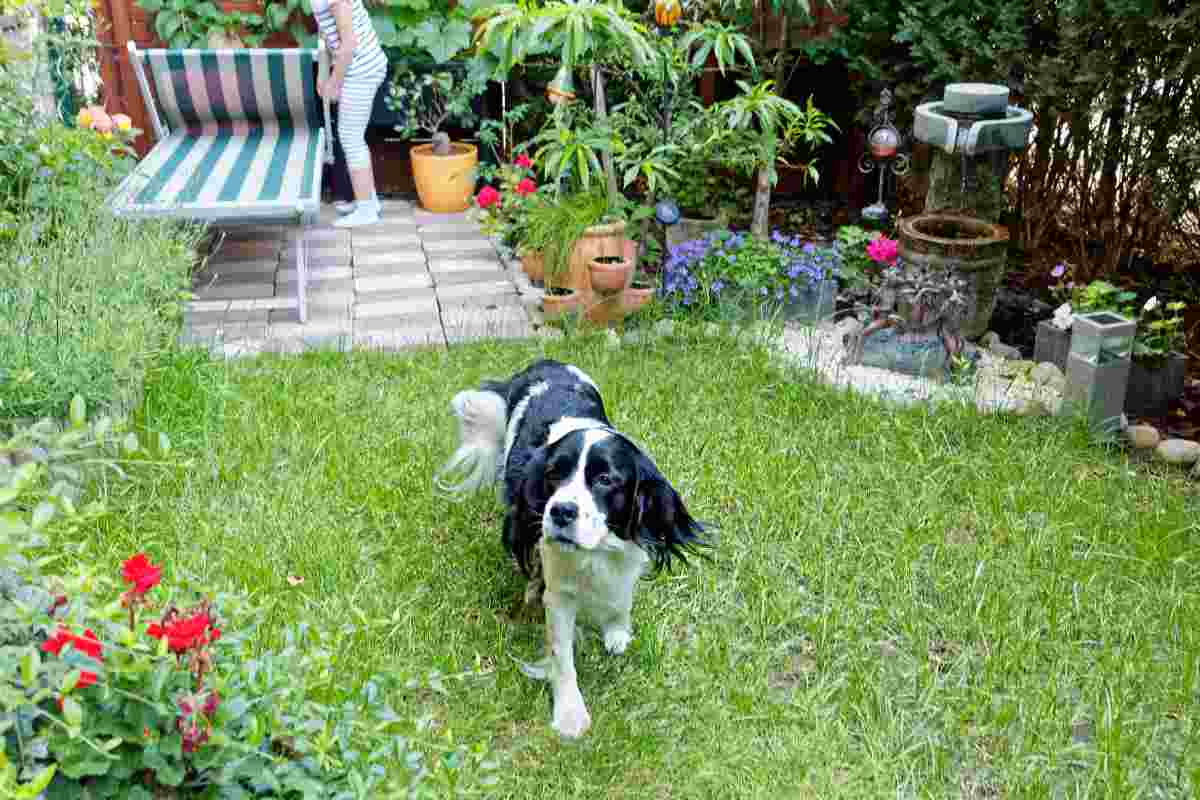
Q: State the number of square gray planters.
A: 2